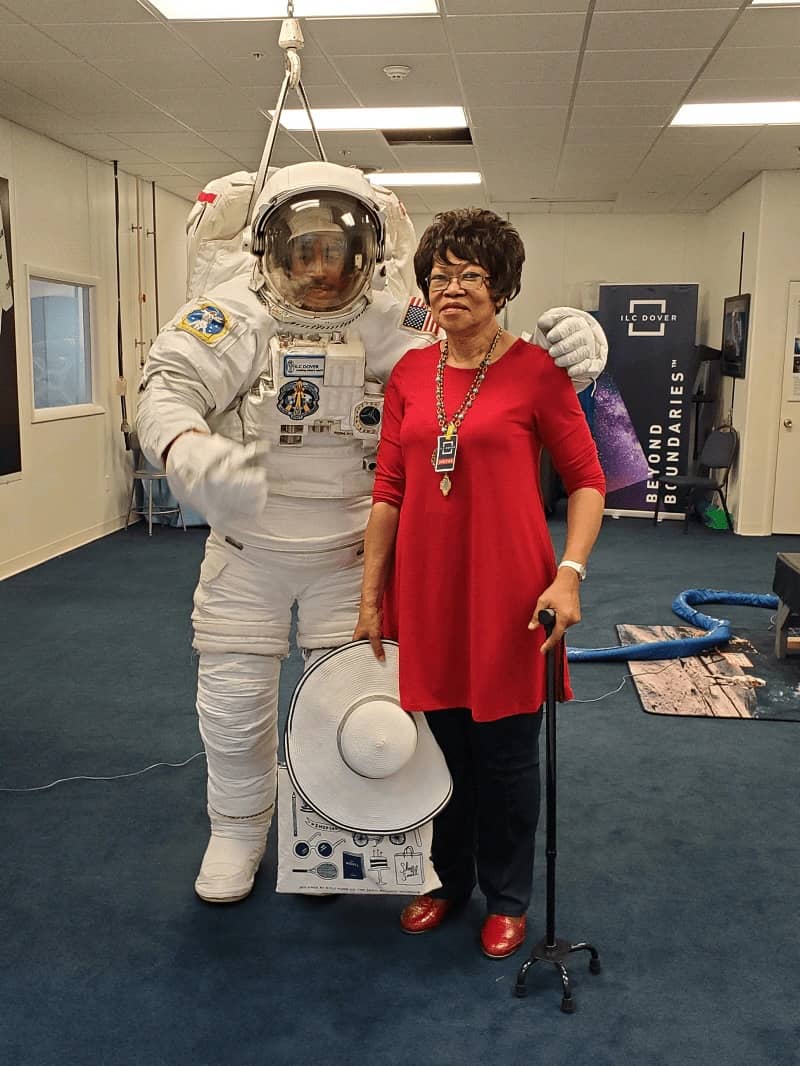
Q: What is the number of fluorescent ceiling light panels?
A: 5